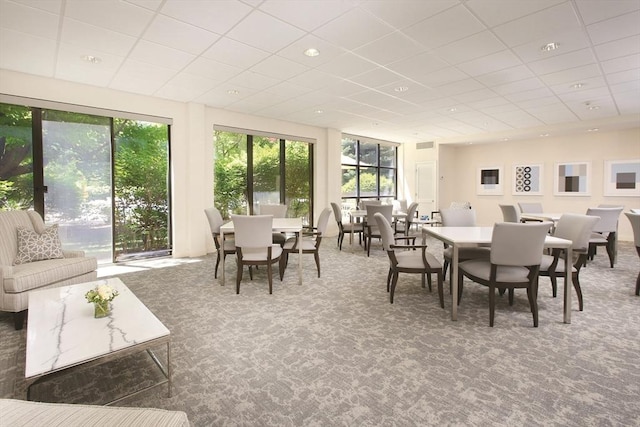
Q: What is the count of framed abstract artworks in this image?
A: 4